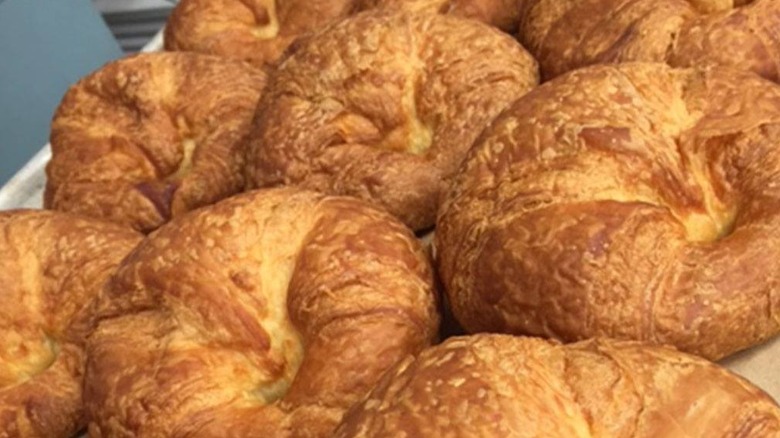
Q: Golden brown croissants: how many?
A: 9